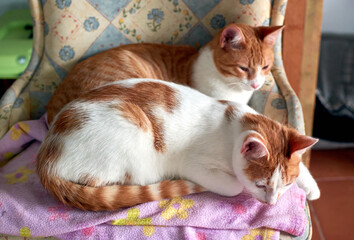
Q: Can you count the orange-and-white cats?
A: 2